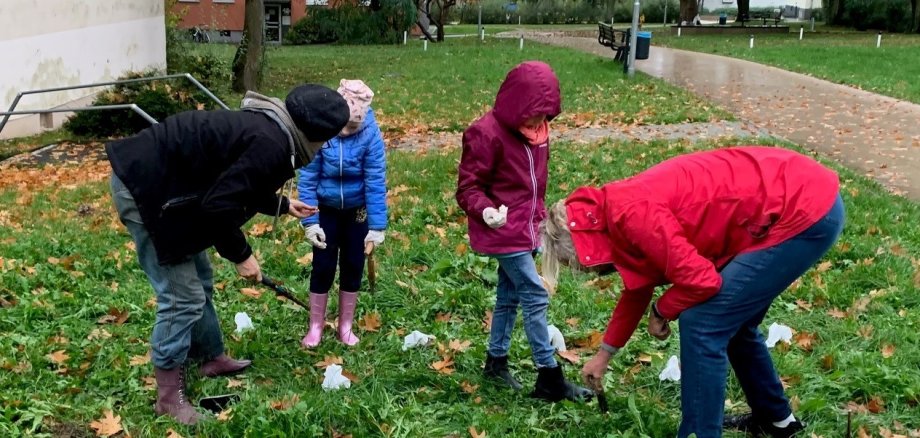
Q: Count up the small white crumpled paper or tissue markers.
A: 6